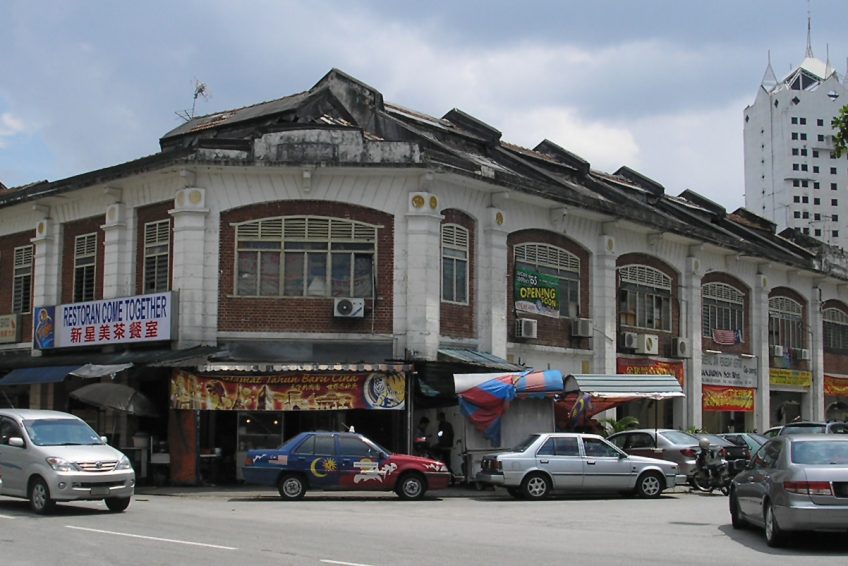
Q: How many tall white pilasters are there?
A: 9